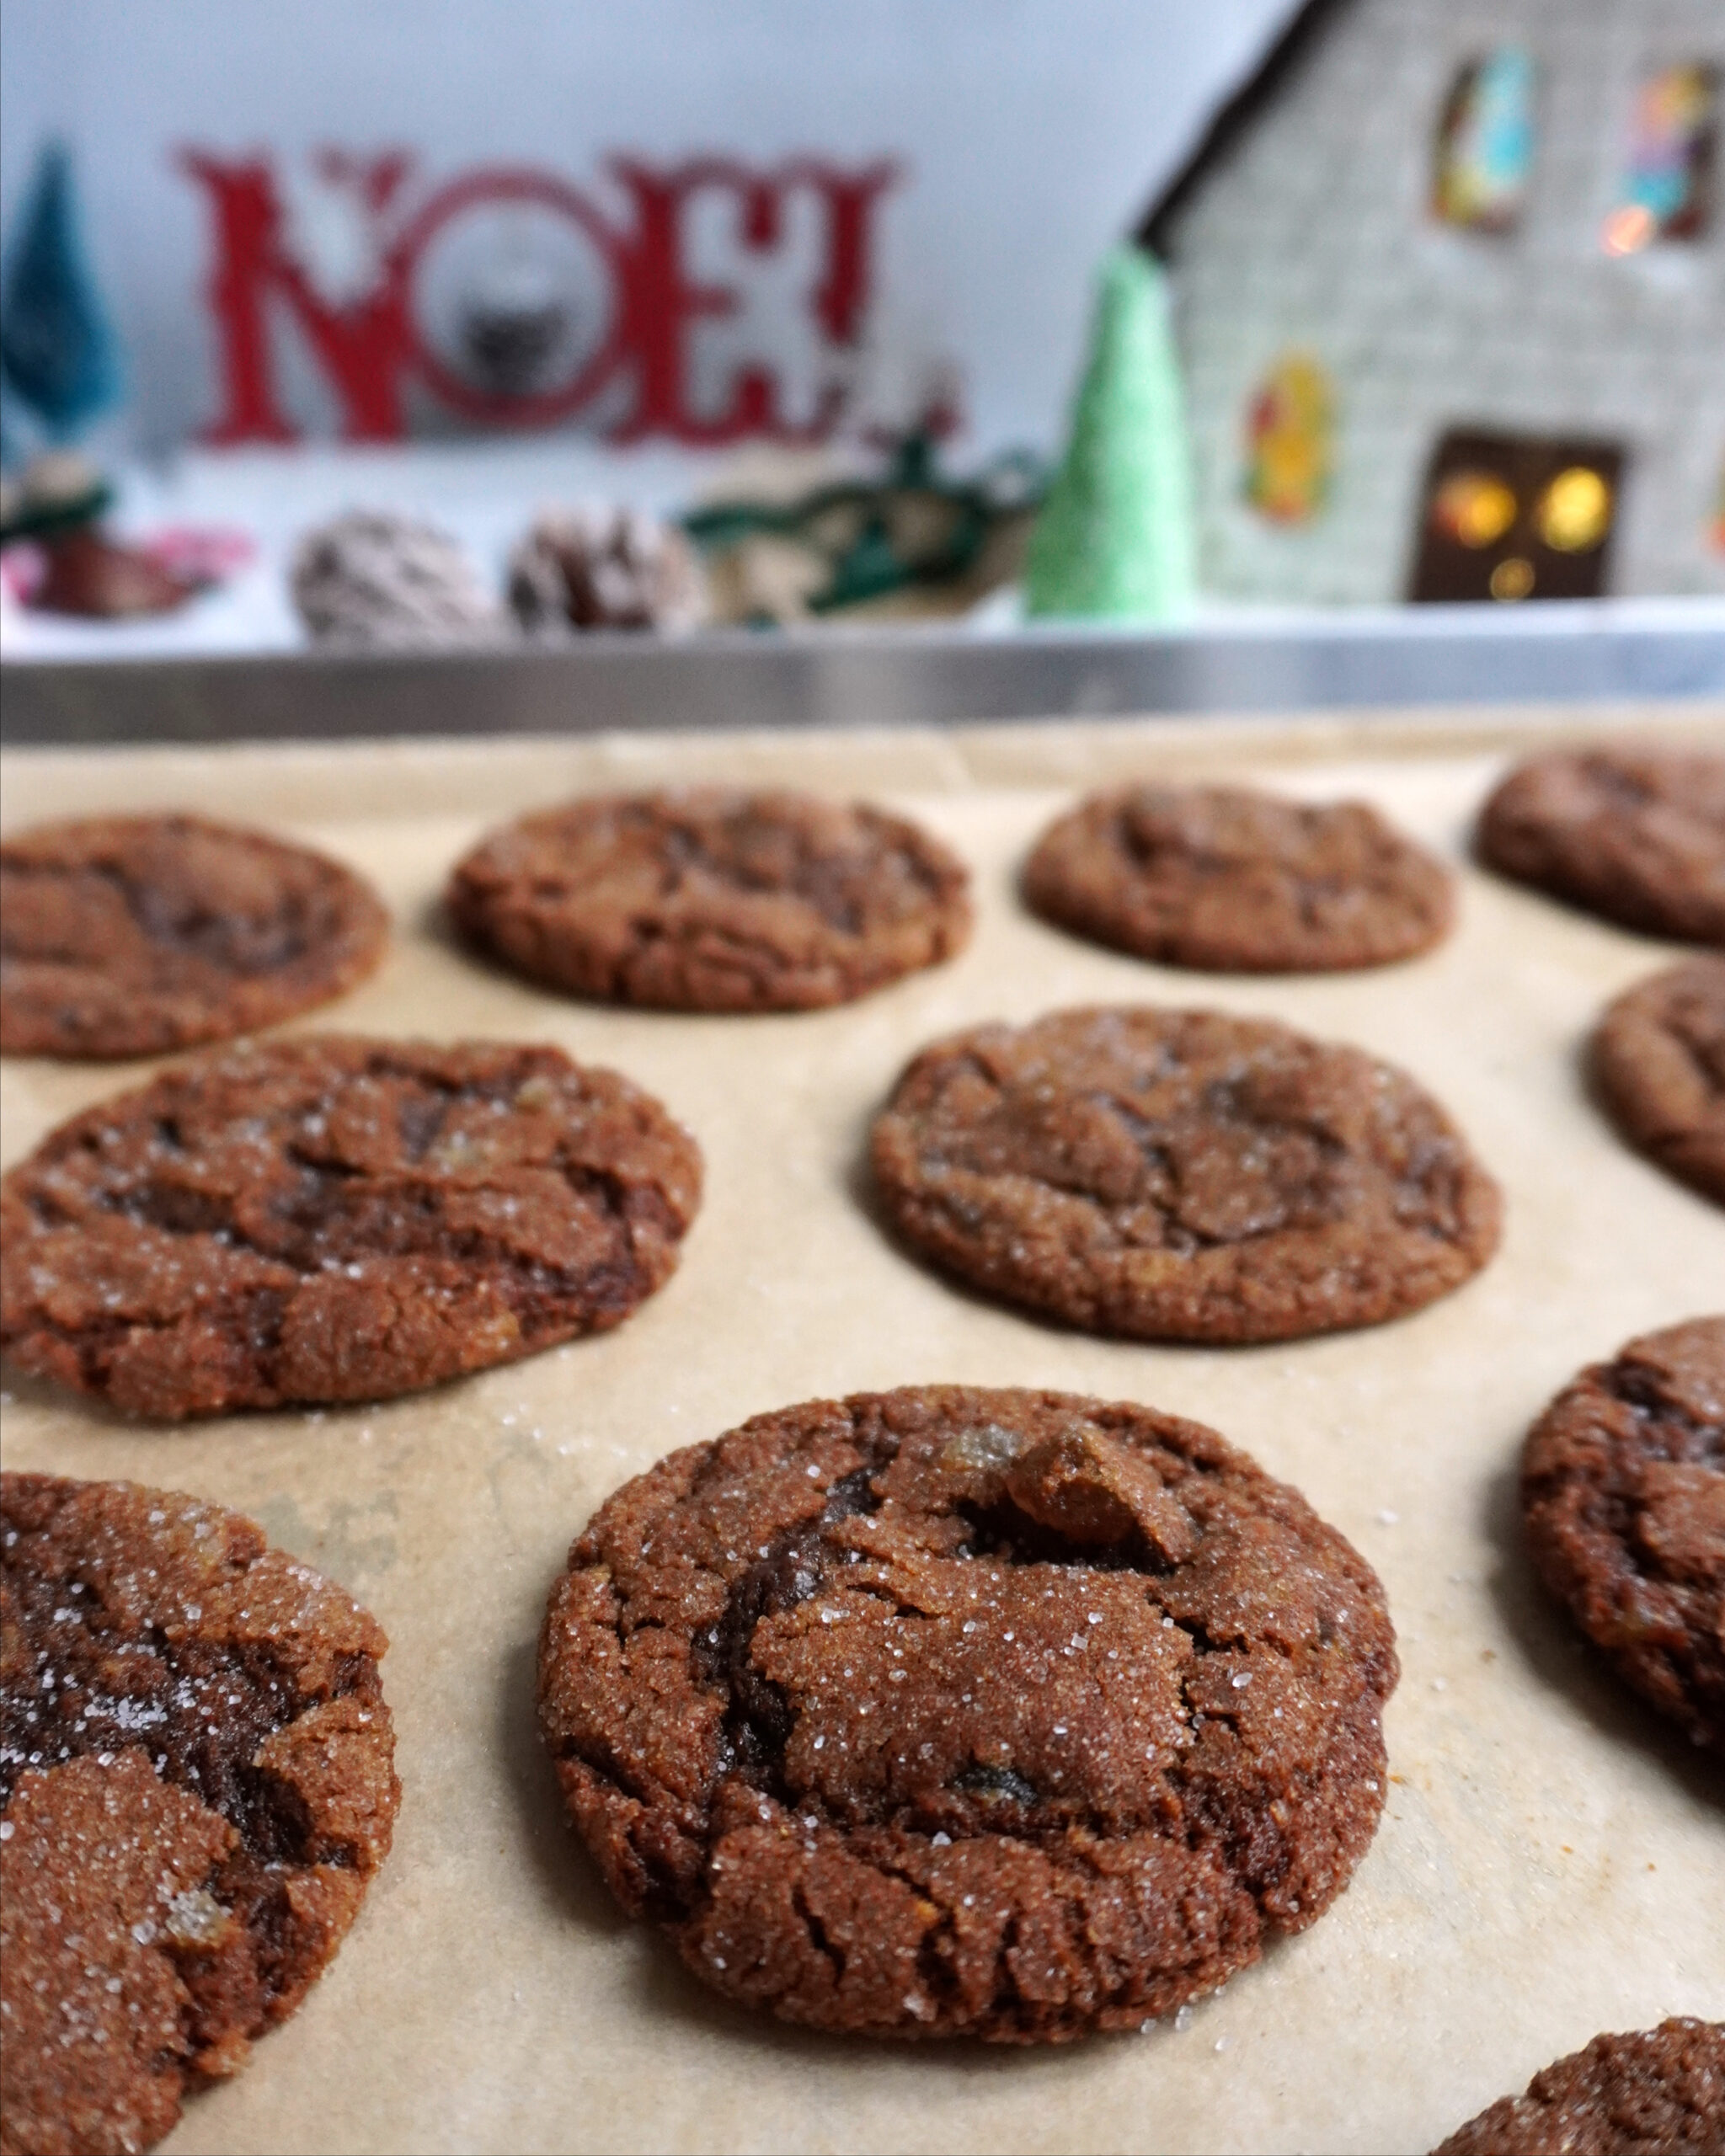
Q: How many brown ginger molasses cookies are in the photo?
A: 11